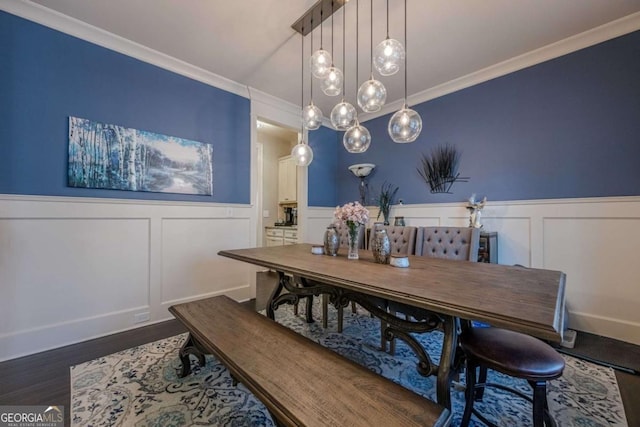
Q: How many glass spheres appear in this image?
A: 9